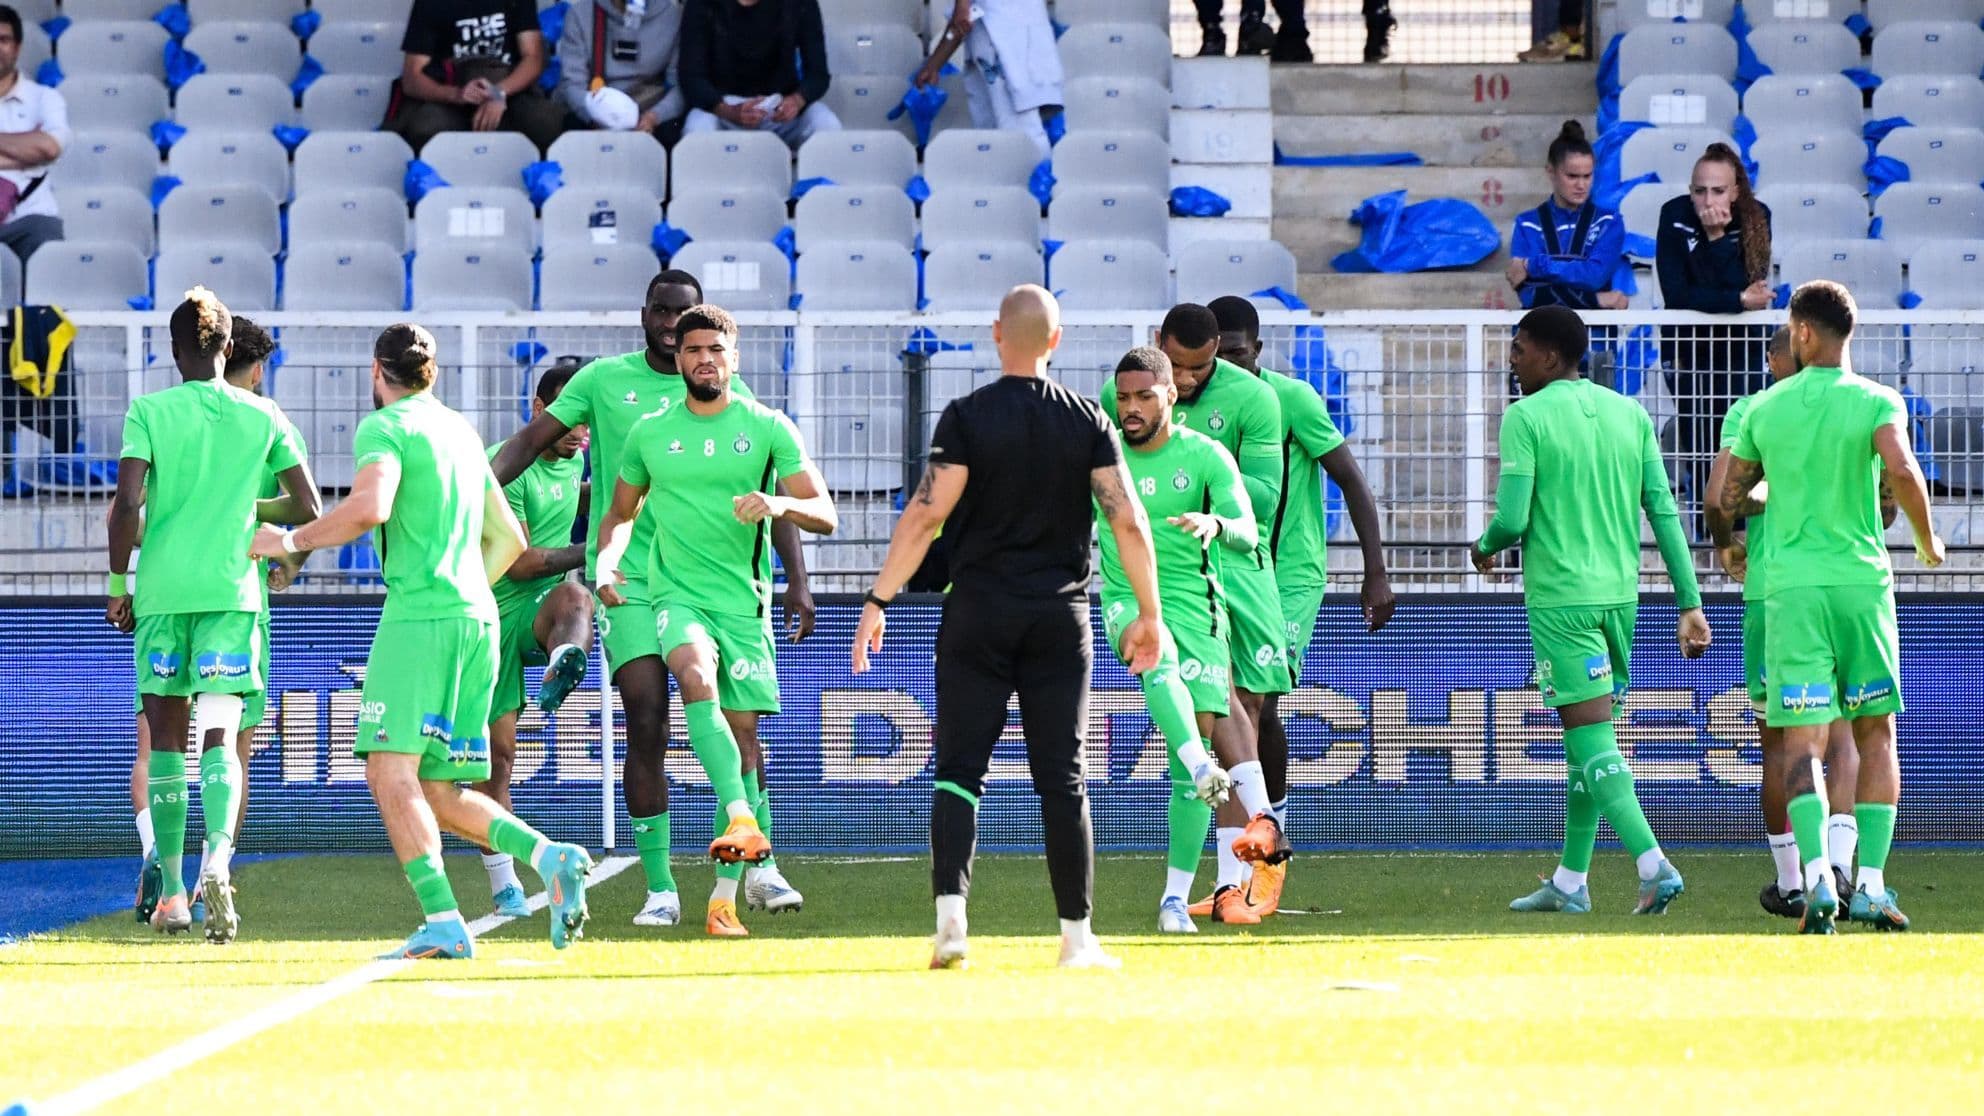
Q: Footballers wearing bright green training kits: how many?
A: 12